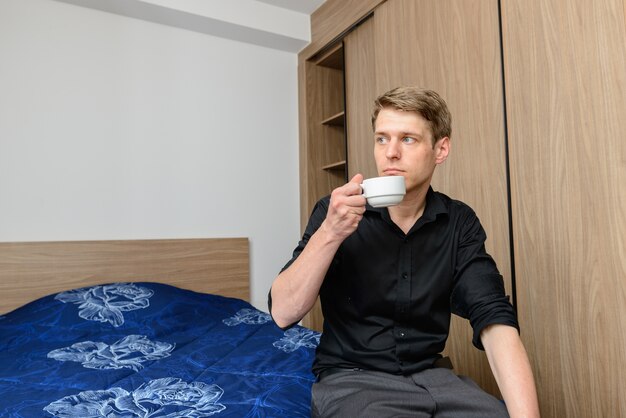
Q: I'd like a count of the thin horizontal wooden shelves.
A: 2